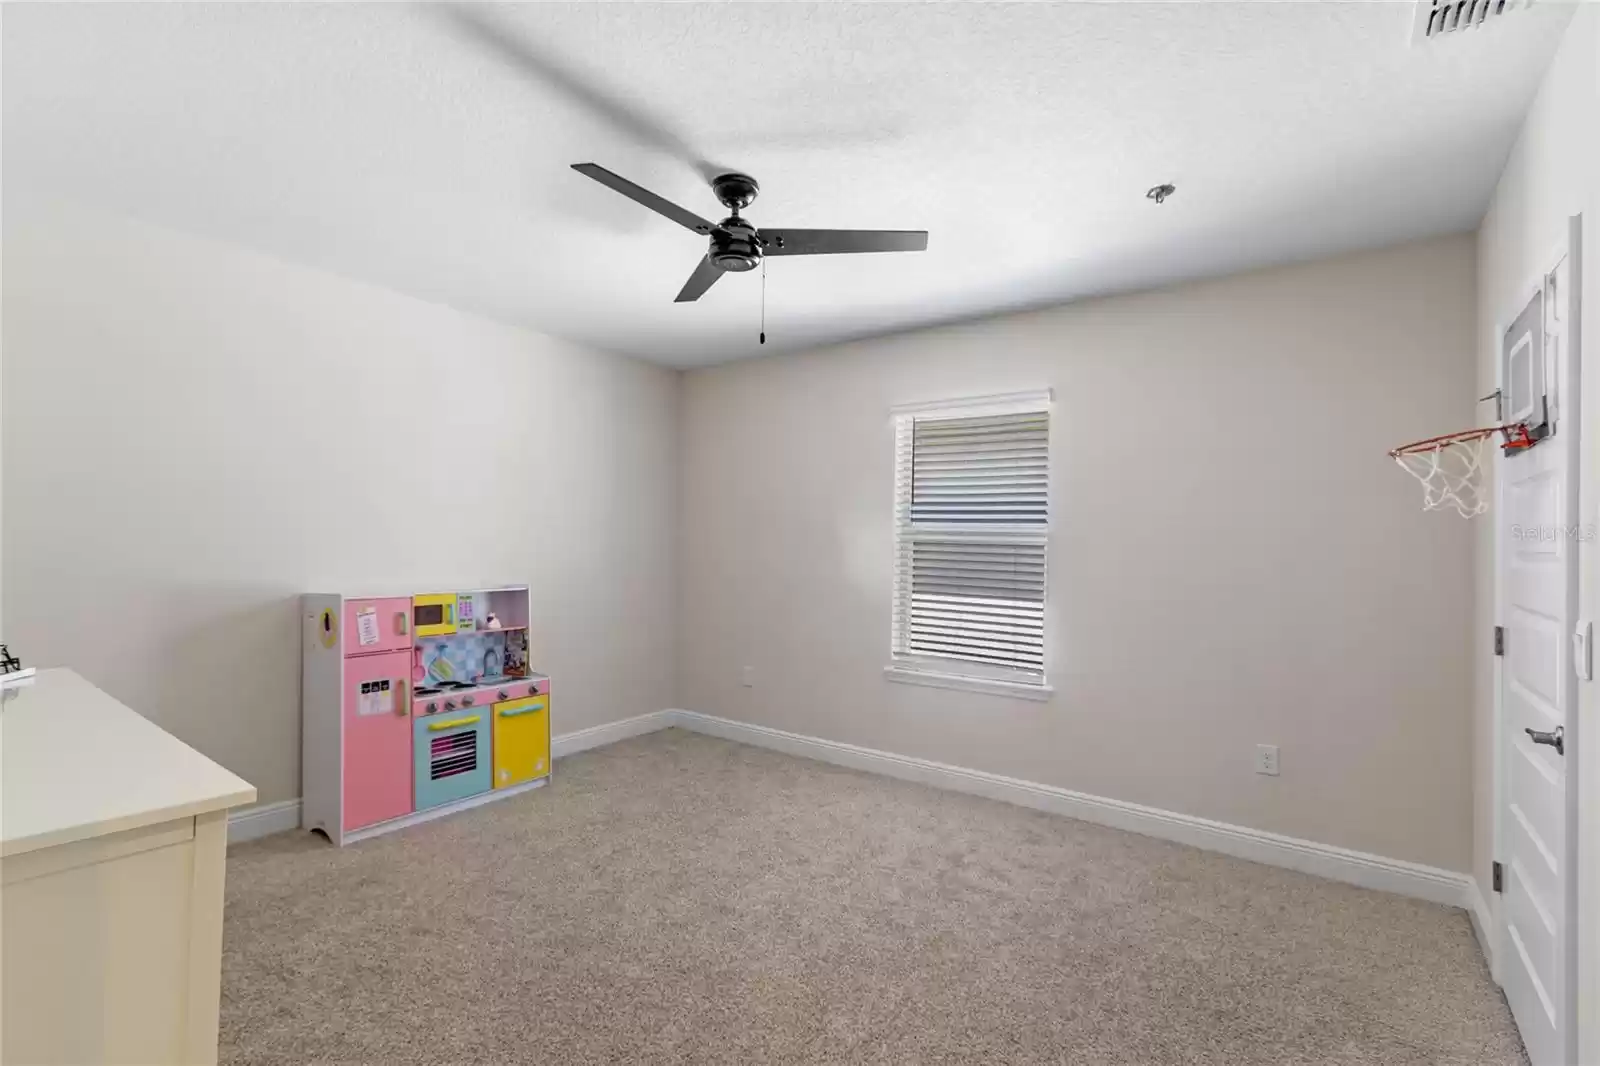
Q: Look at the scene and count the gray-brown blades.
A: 3